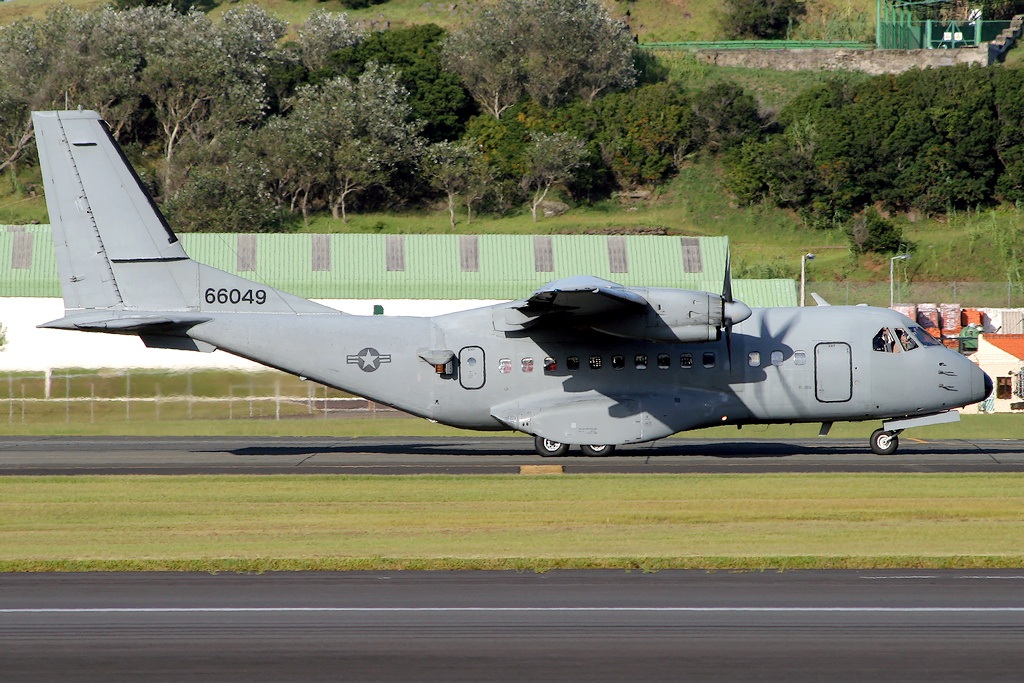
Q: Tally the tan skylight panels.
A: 8